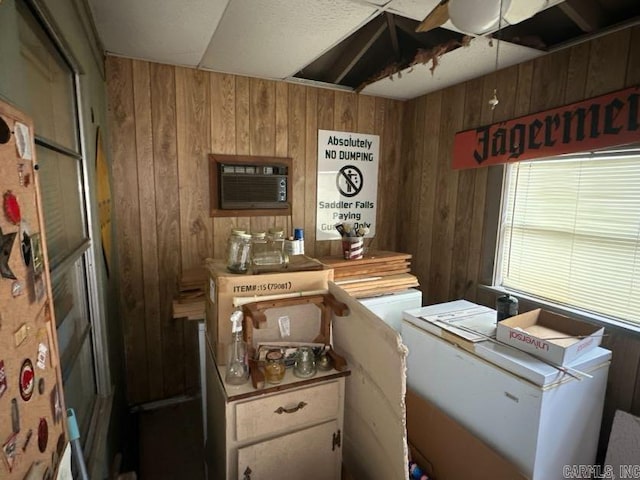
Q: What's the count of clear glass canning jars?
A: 5